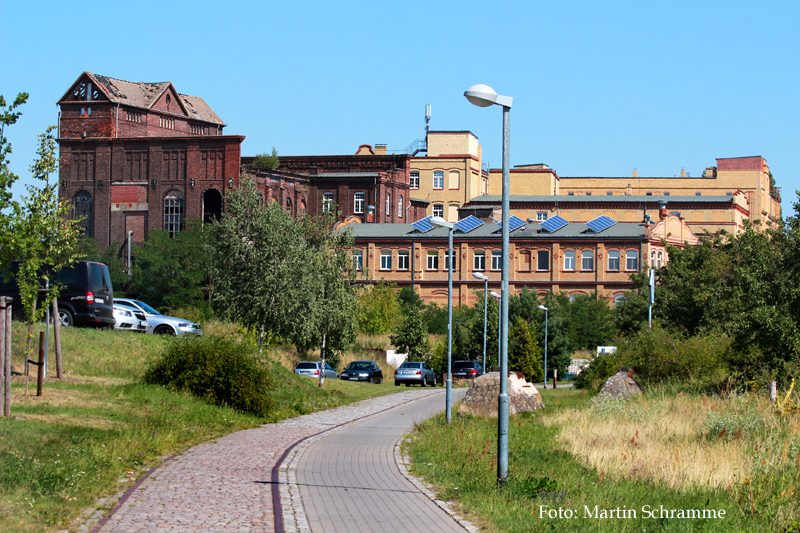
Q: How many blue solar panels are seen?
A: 5